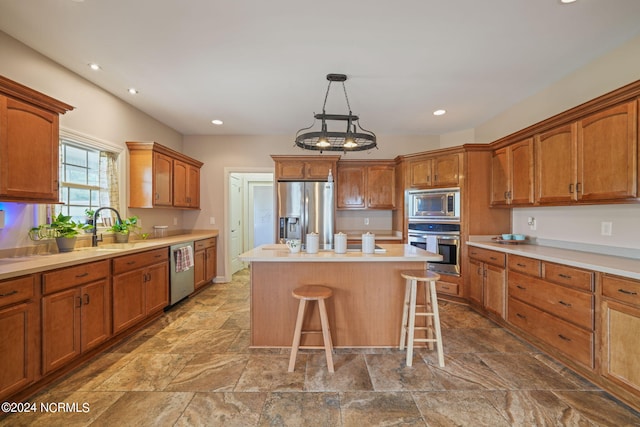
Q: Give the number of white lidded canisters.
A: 3